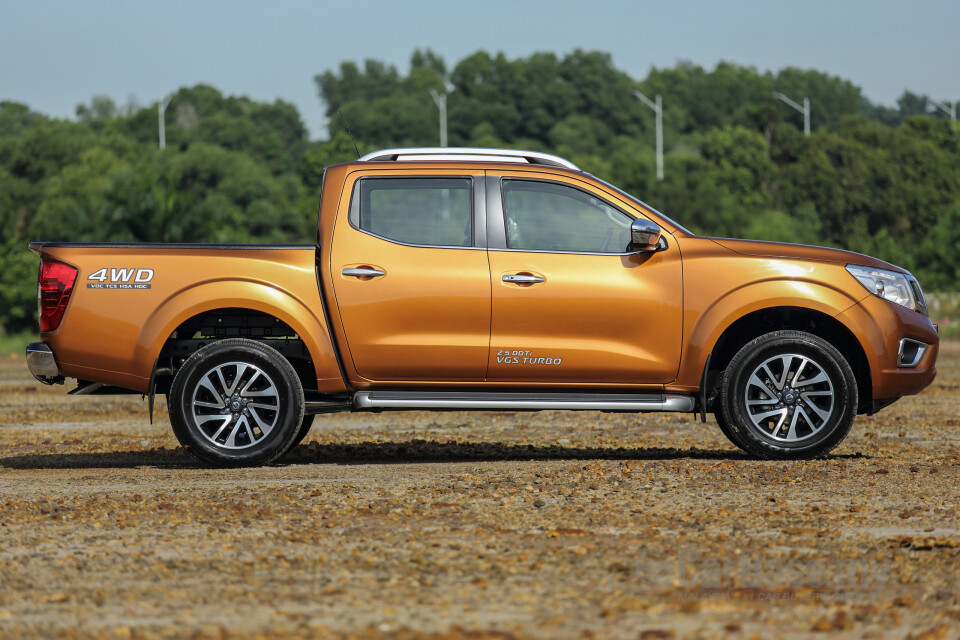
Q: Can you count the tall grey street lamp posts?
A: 5